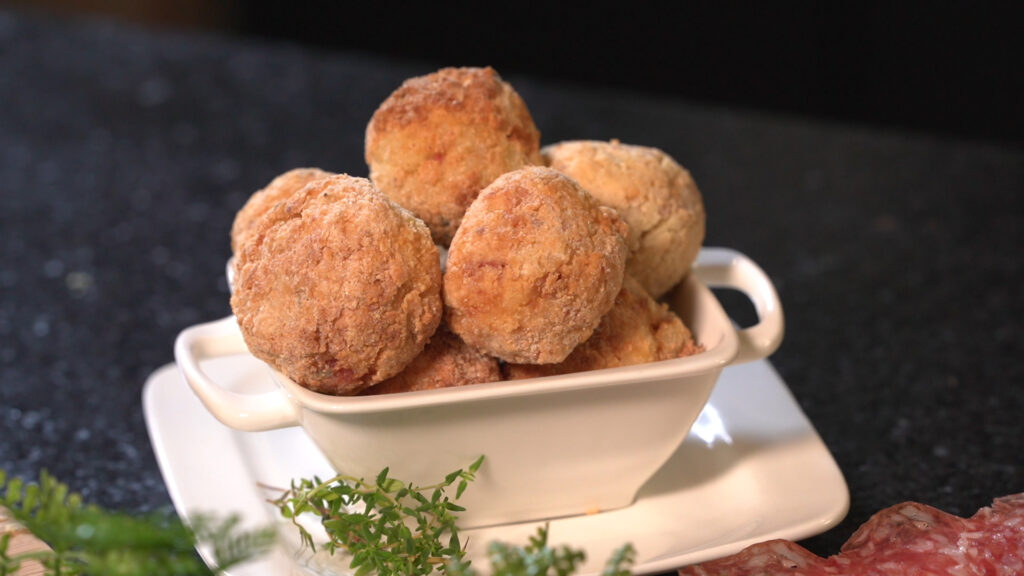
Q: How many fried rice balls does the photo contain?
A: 7